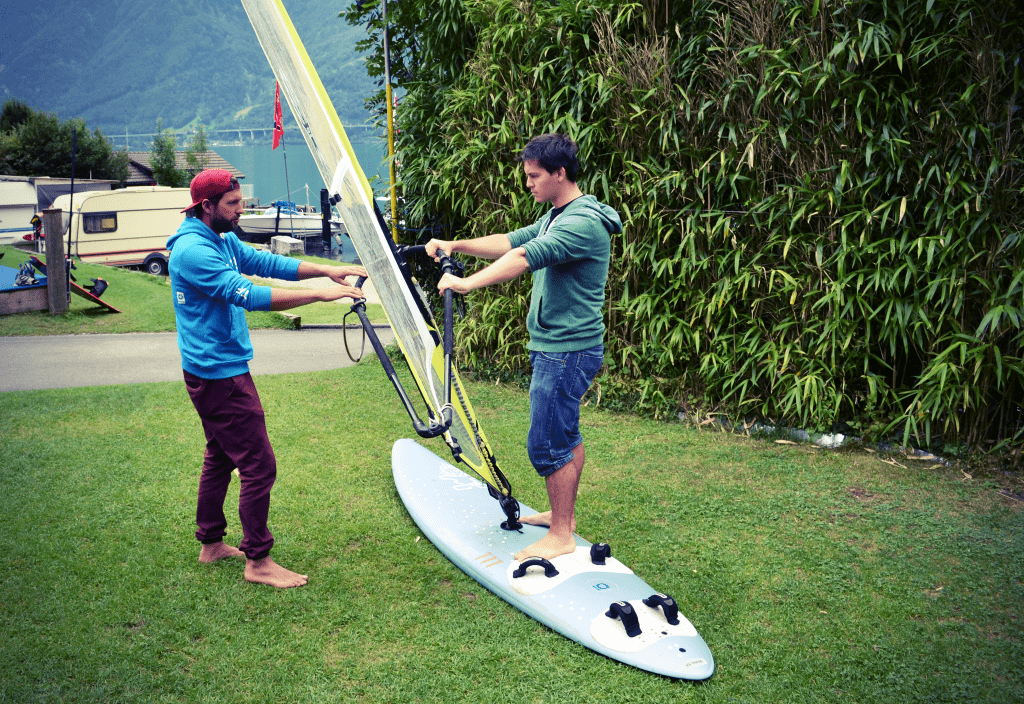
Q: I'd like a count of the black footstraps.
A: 4